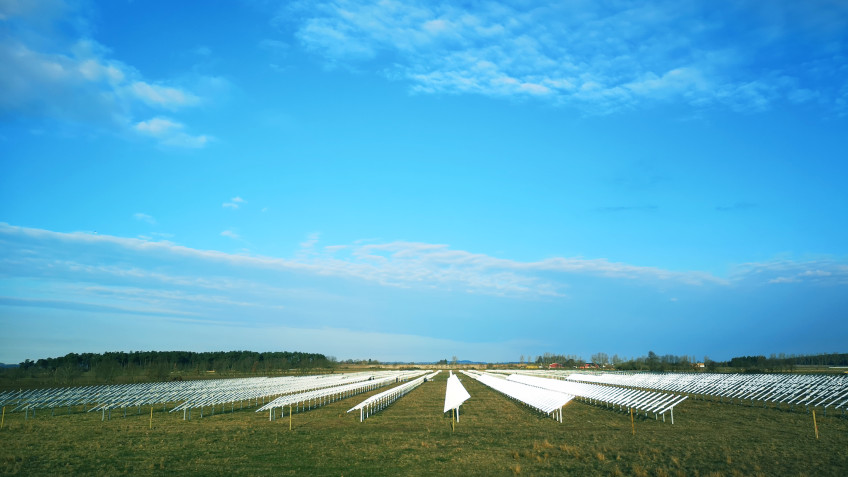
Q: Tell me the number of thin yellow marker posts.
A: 6